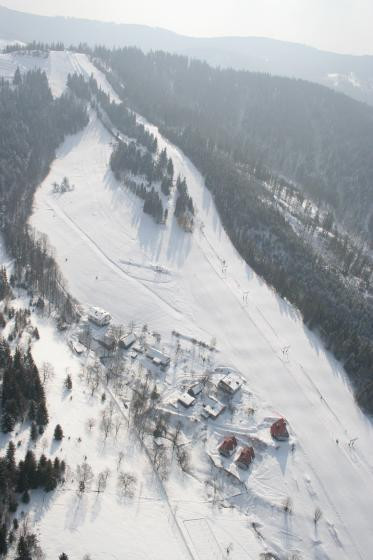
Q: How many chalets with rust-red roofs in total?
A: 3